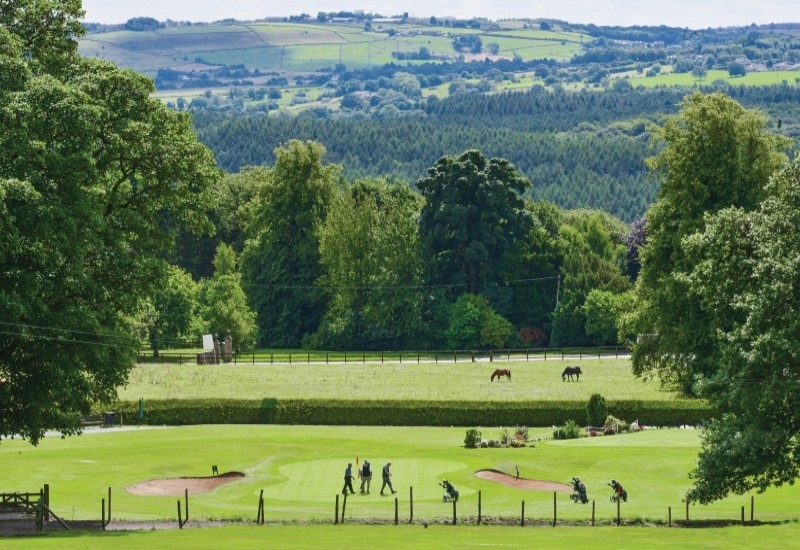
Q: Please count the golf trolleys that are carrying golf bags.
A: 3